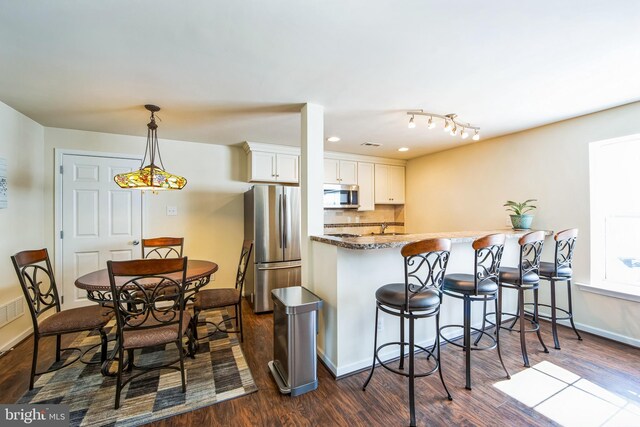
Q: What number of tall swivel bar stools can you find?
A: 4